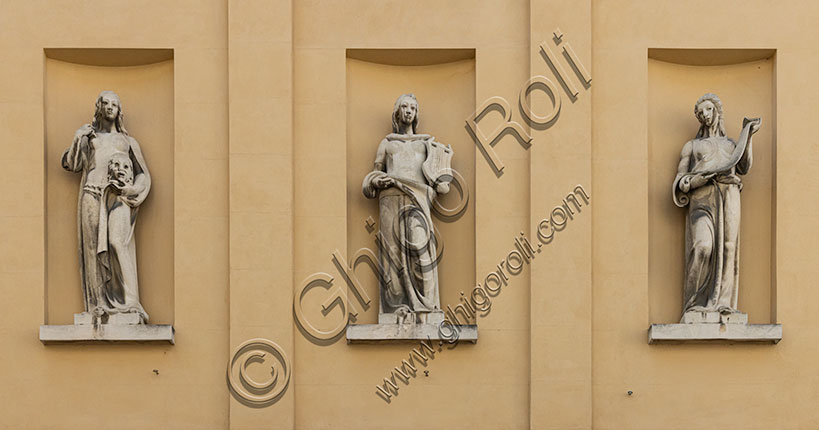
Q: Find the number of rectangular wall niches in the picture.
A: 3